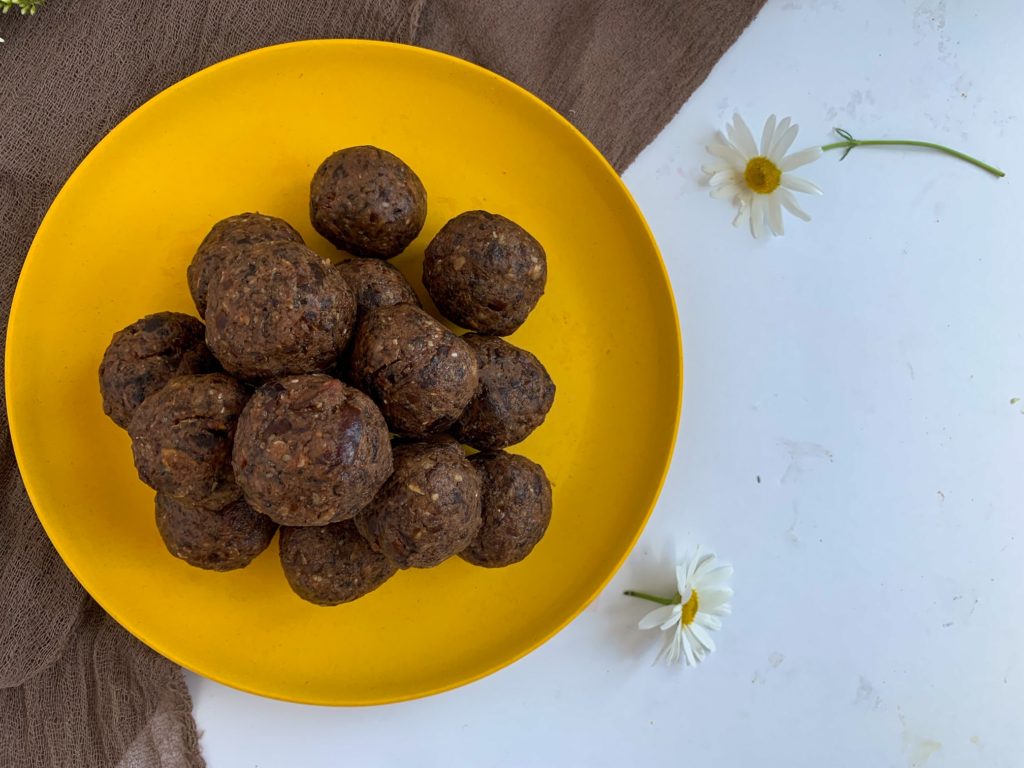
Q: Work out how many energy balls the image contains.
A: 14